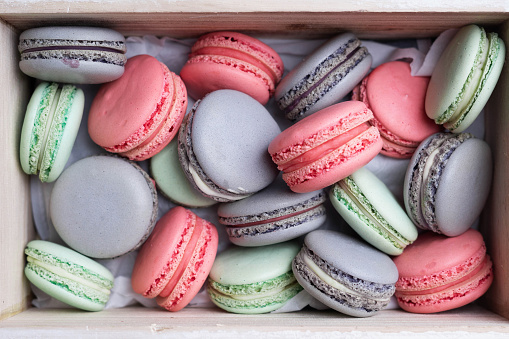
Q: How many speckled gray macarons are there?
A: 7